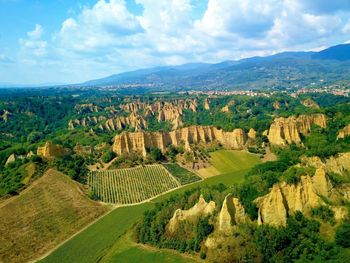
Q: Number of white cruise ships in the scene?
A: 0